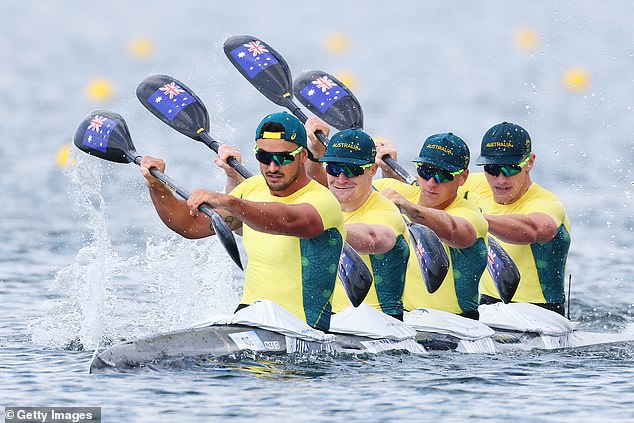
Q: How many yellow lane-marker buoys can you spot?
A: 7